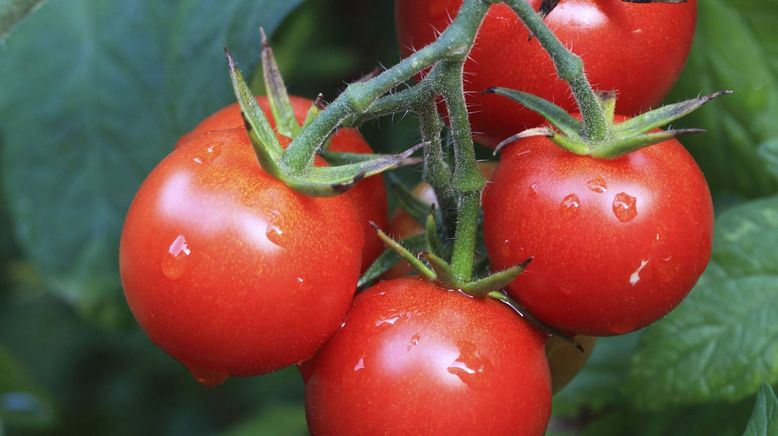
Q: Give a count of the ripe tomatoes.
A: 5